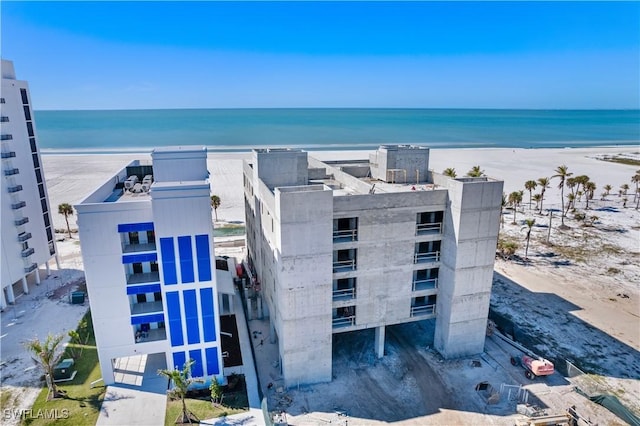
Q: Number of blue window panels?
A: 9